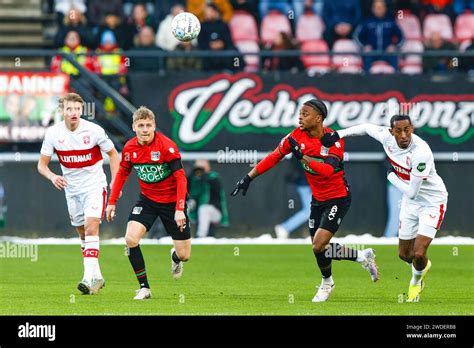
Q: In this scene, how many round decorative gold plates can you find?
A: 0